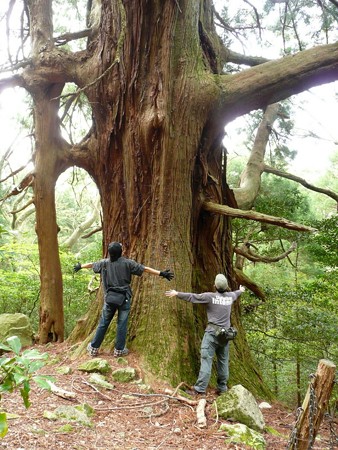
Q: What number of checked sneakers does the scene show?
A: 2